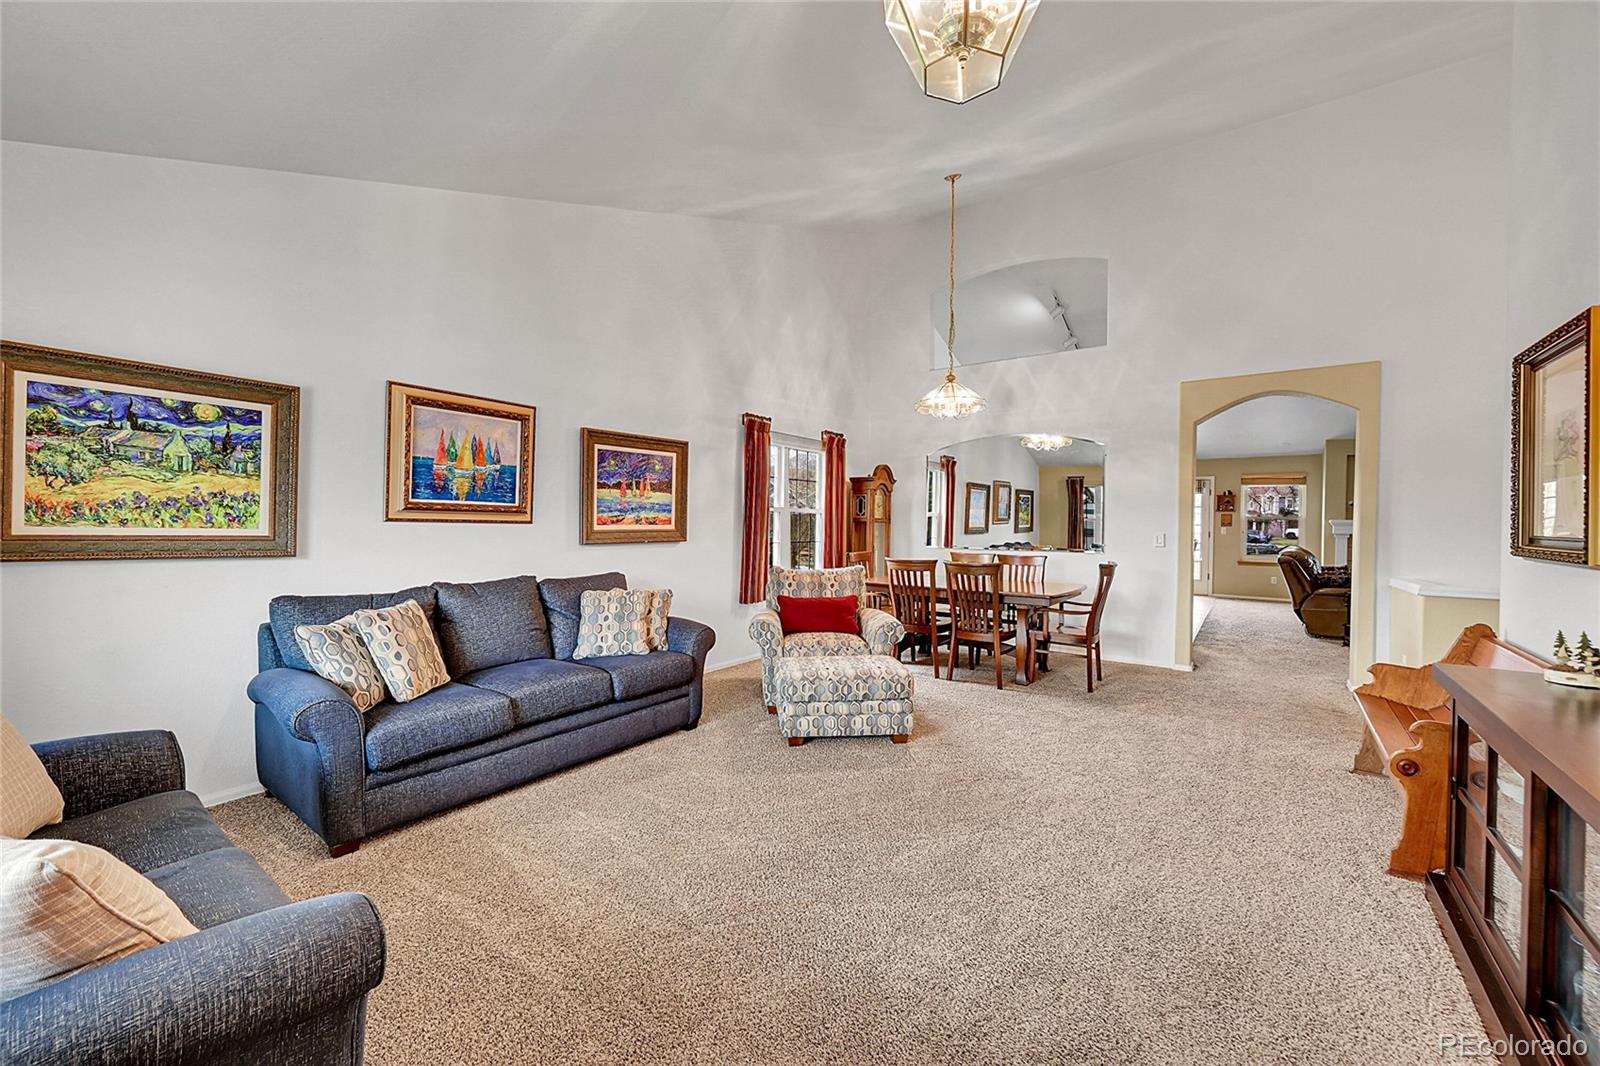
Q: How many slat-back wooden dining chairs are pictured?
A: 6